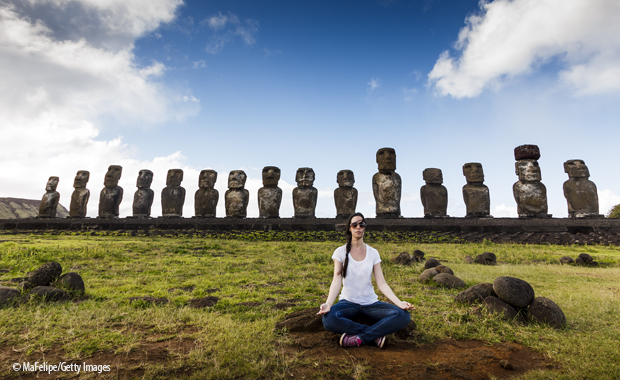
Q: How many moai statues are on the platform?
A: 15